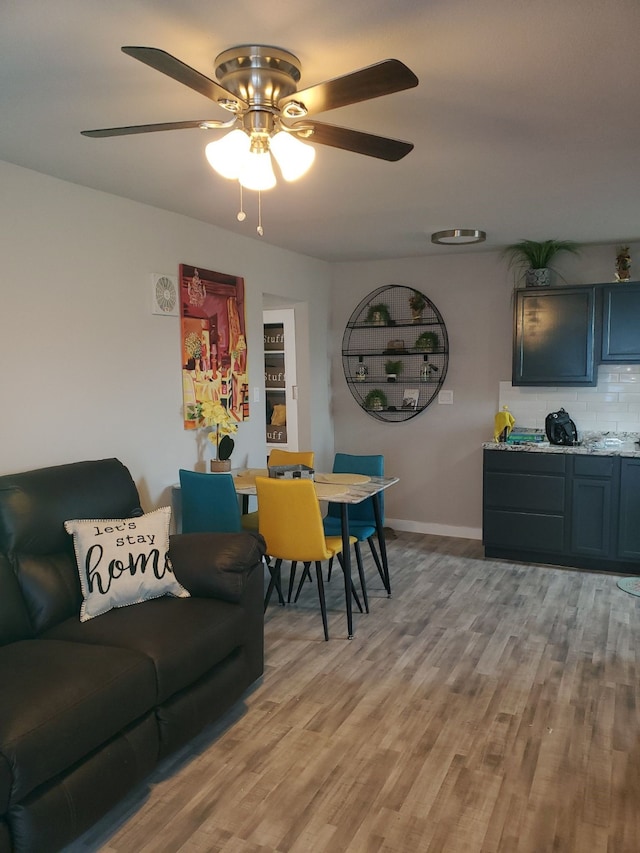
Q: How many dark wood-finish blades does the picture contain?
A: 4